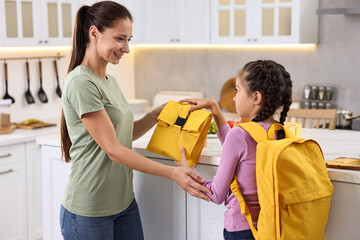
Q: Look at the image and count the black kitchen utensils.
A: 4